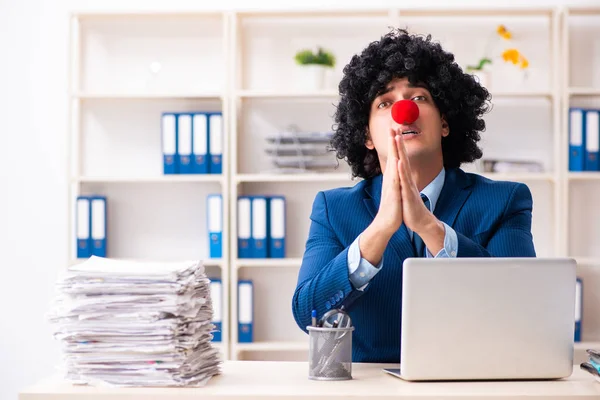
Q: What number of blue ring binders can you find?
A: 15